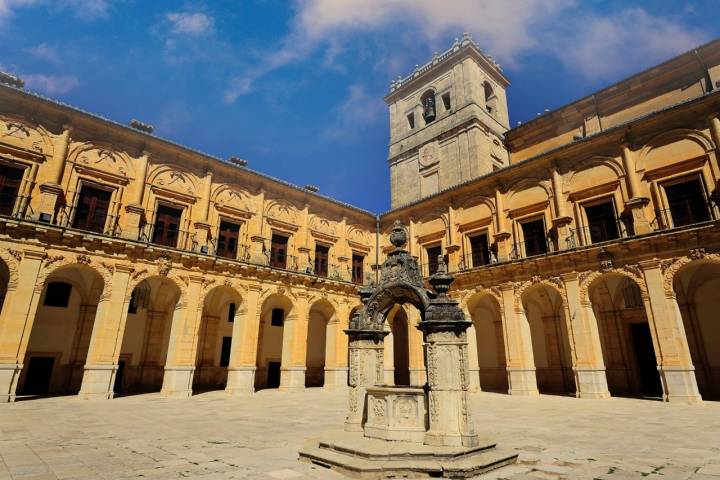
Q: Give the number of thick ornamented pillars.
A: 2